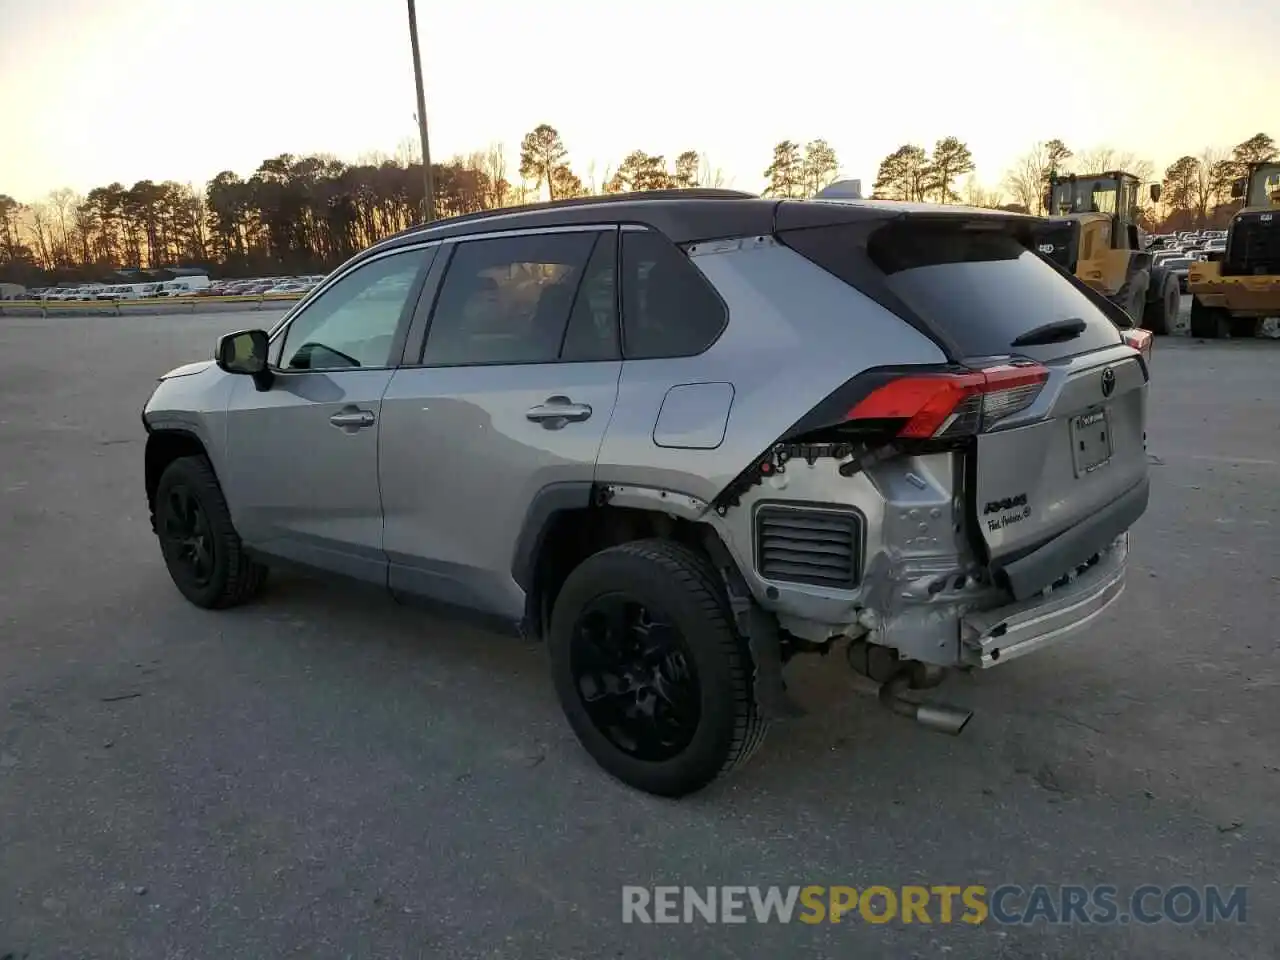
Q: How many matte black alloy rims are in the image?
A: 2